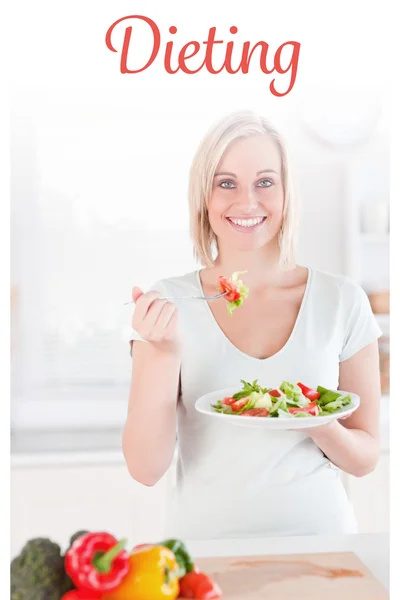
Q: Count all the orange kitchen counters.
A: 0